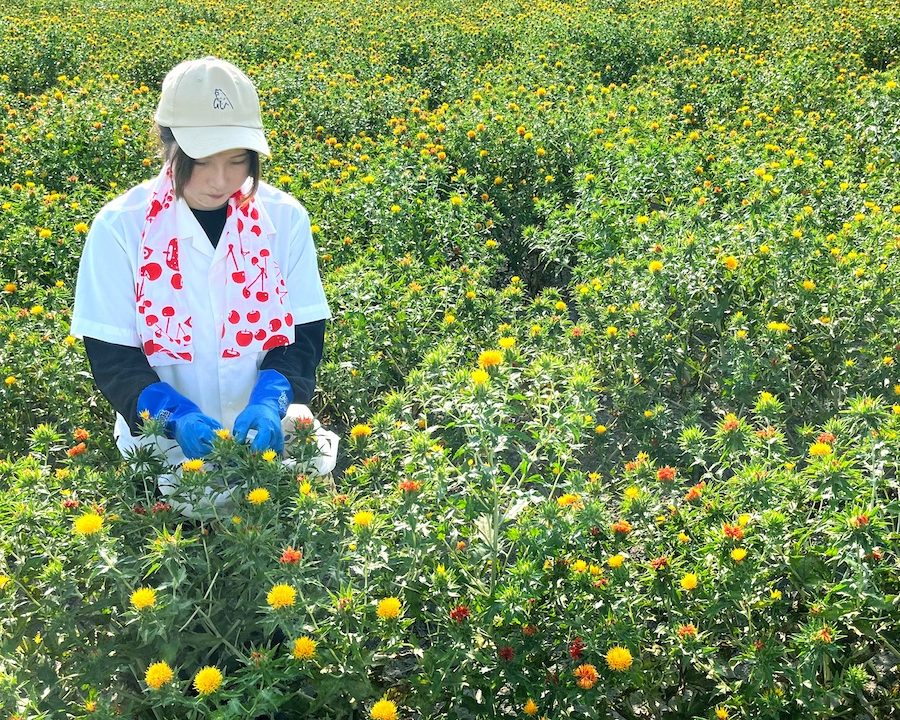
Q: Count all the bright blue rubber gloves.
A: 2